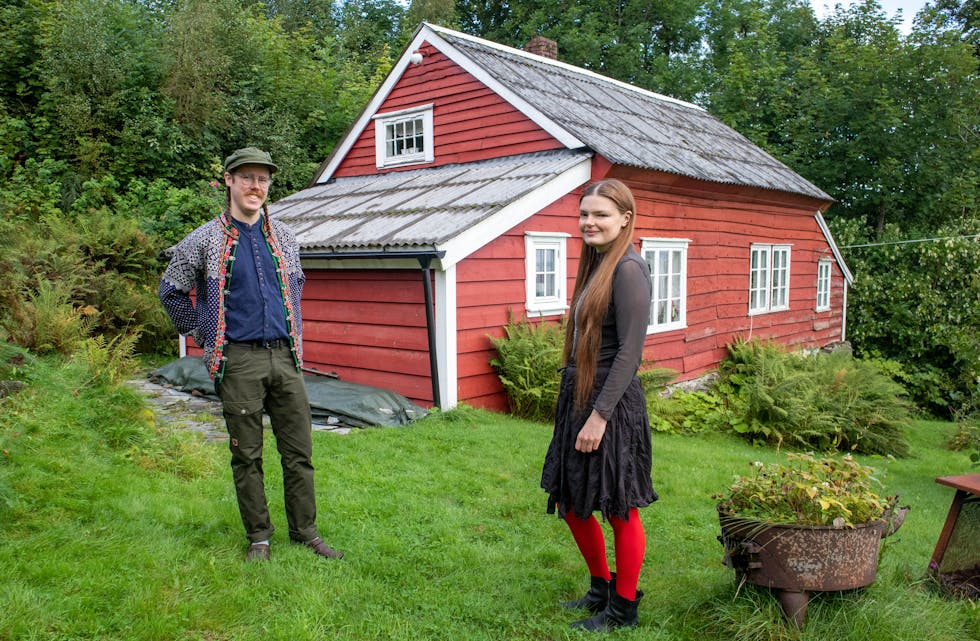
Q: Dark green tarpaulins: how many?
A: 1